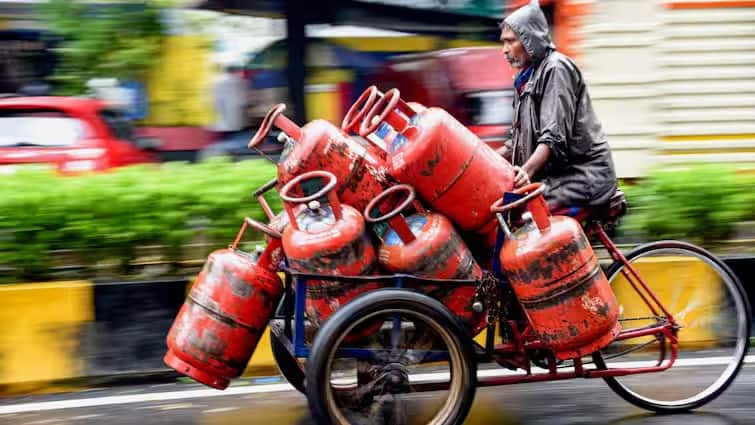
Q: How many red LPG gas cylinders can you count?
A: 8